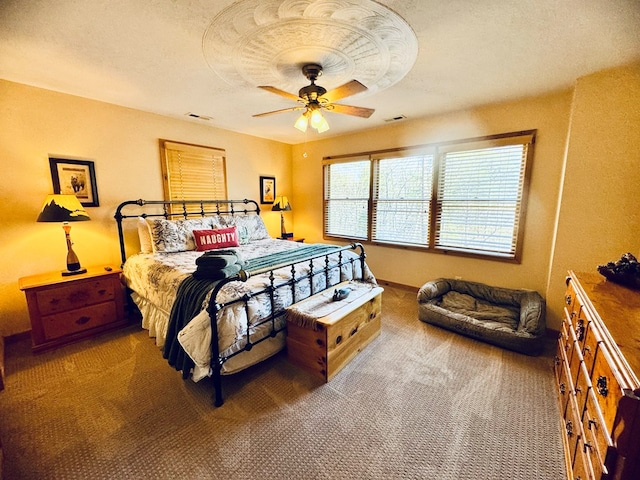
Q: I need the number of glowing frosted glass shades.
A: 3